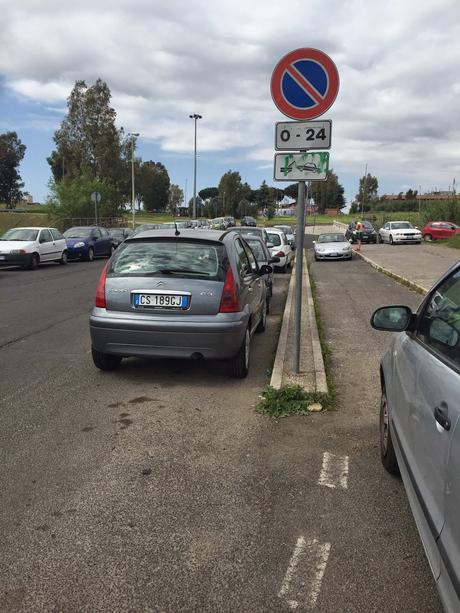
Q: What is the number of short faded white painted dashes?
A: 2